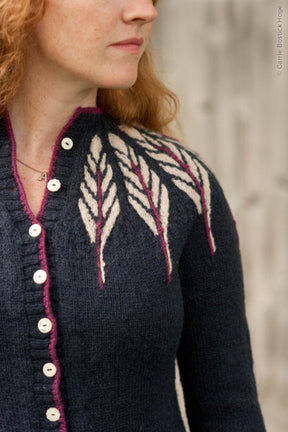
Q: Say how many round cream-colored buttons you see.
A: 7